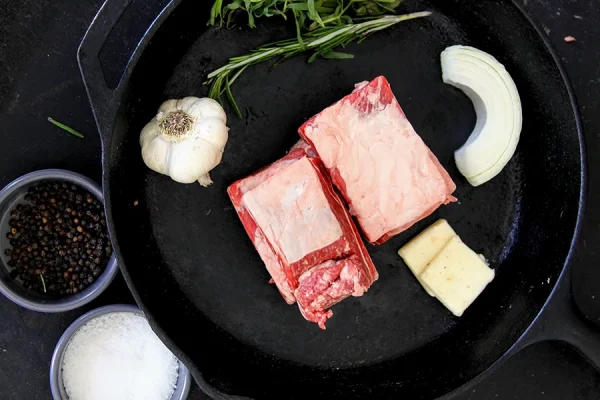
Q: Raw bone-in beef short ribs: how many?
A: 2